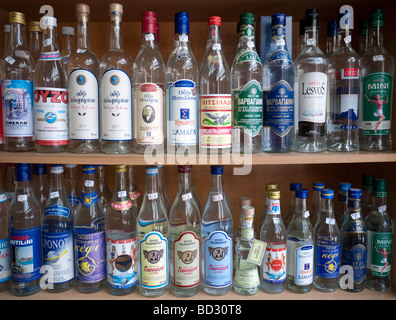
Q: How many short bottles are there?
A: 12